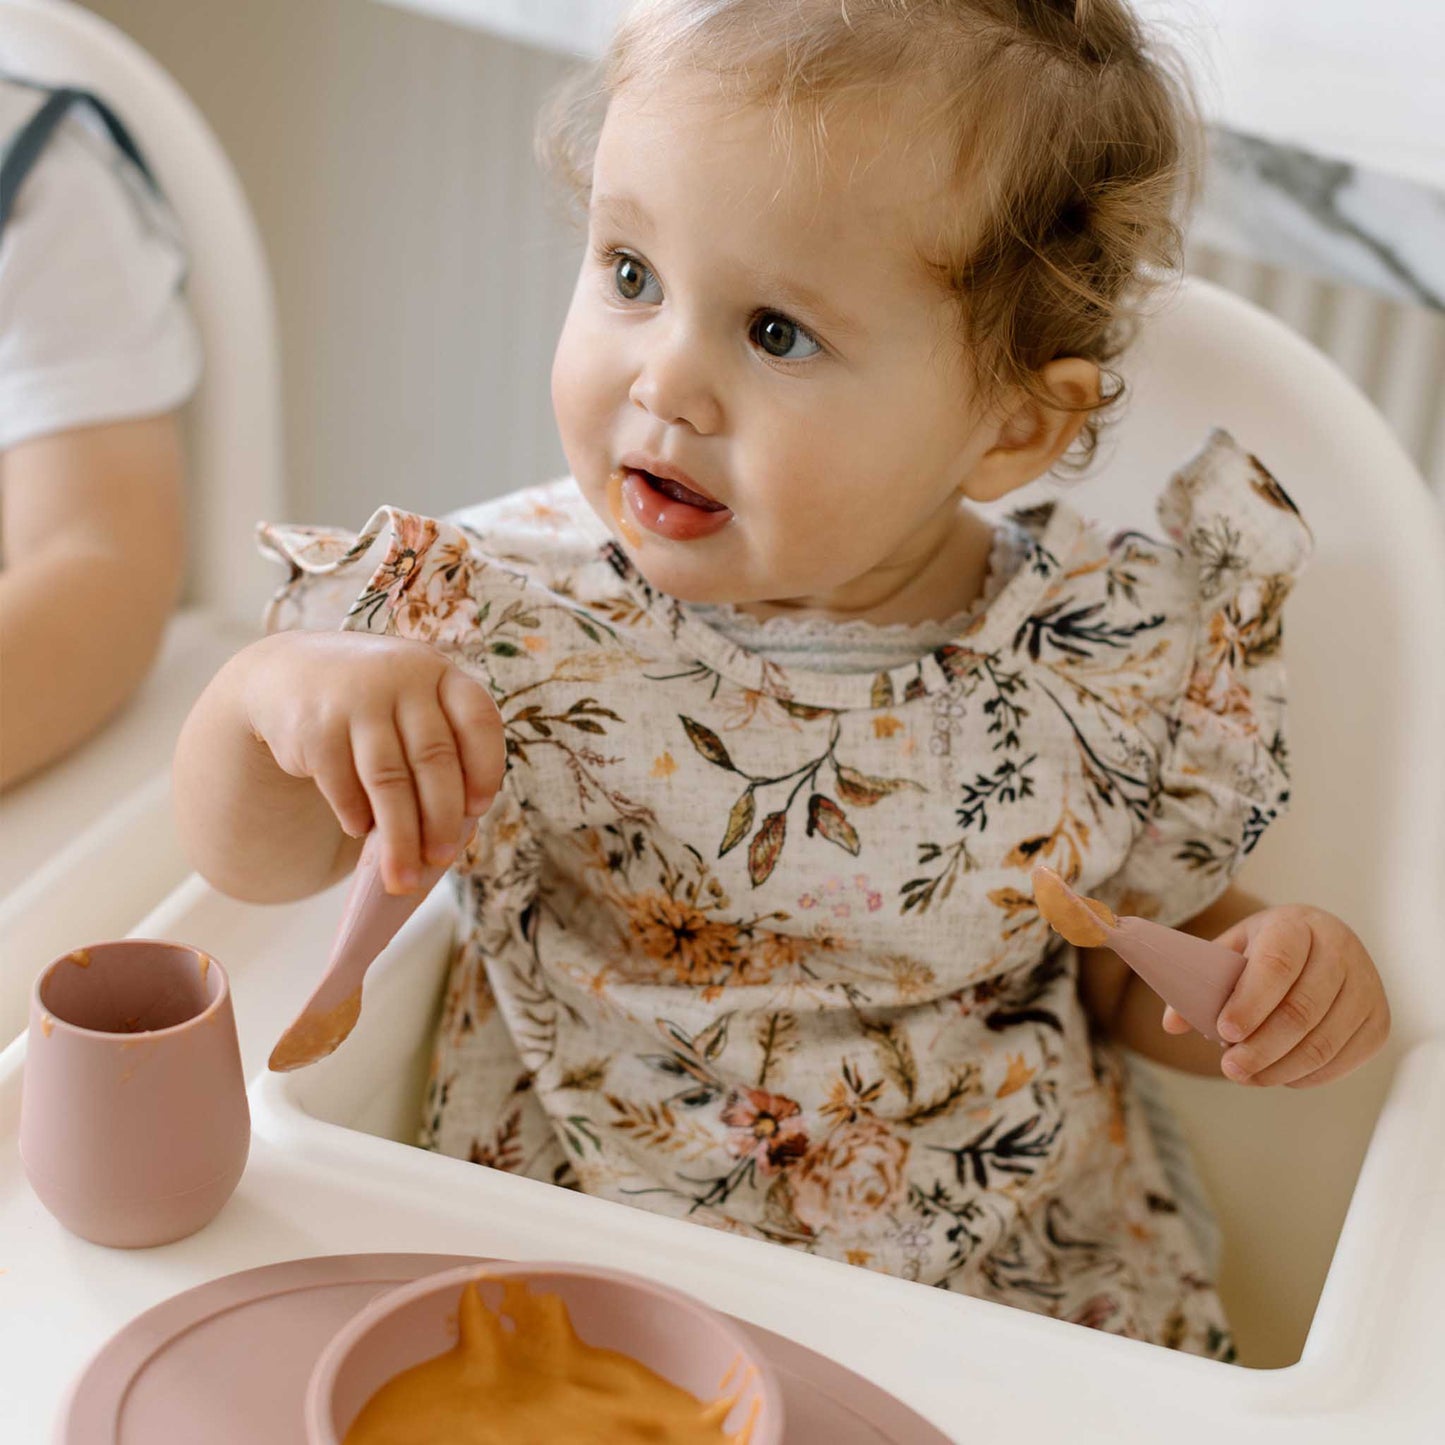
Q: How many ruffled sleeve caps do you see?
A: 2